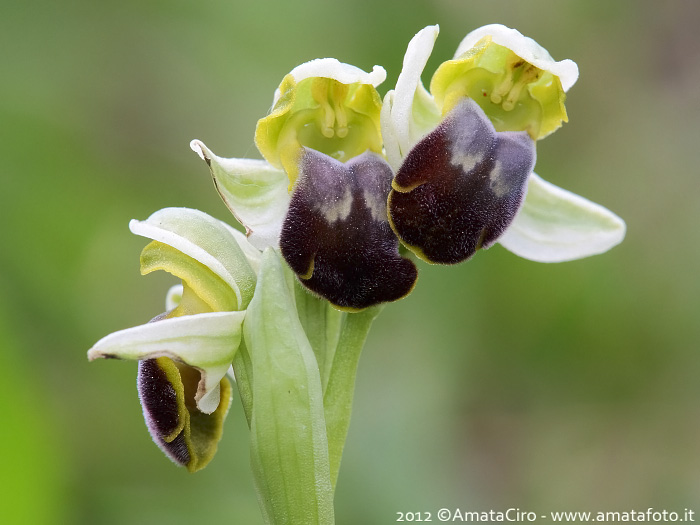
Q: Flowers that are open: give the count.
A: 3